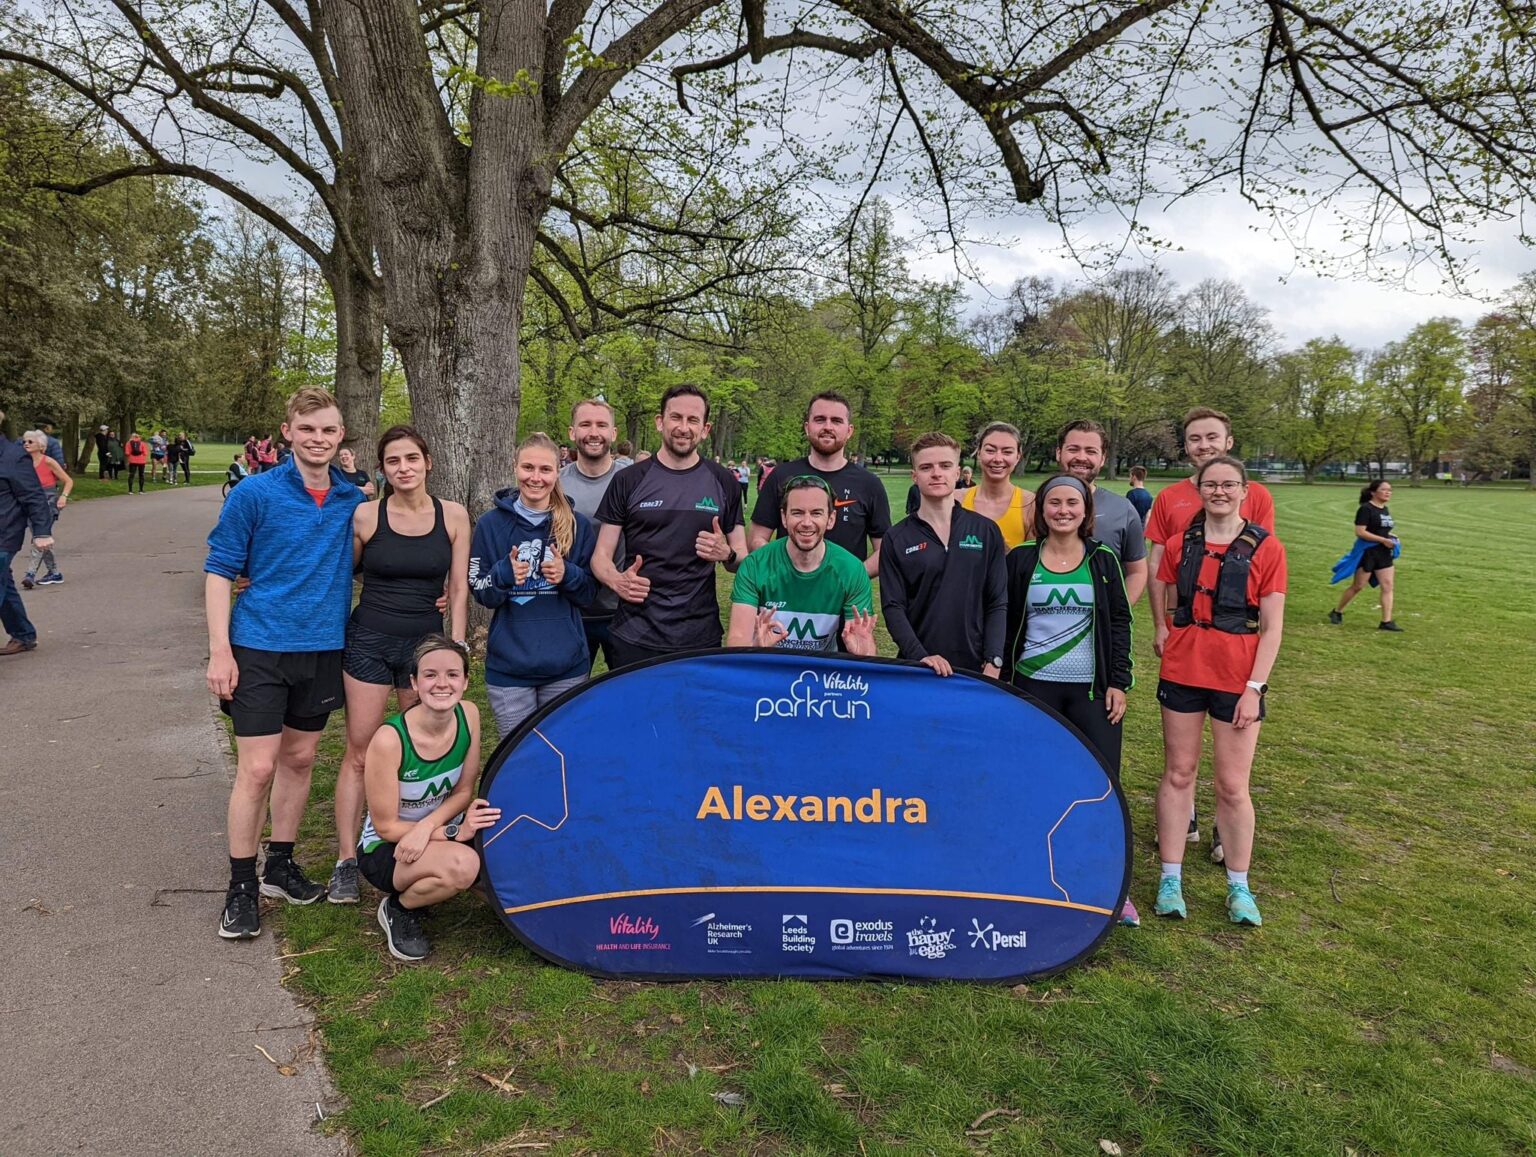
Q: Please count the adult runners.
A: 14